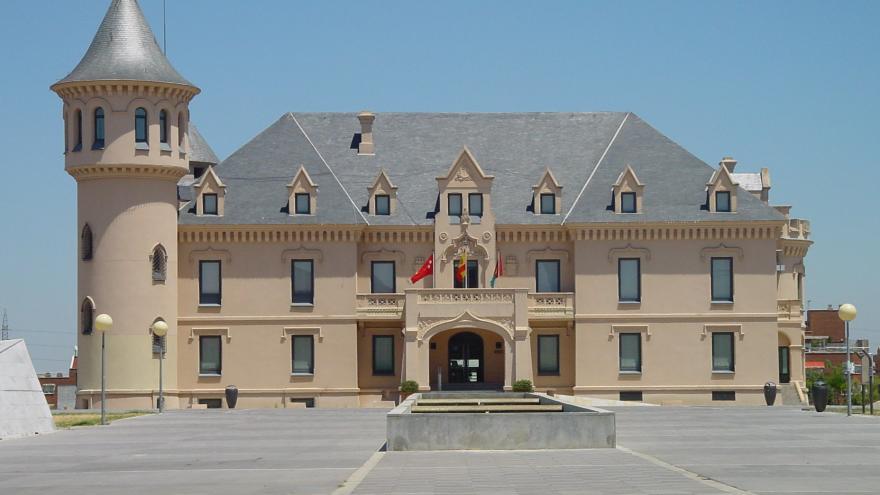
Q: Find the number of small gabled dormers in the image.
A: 6